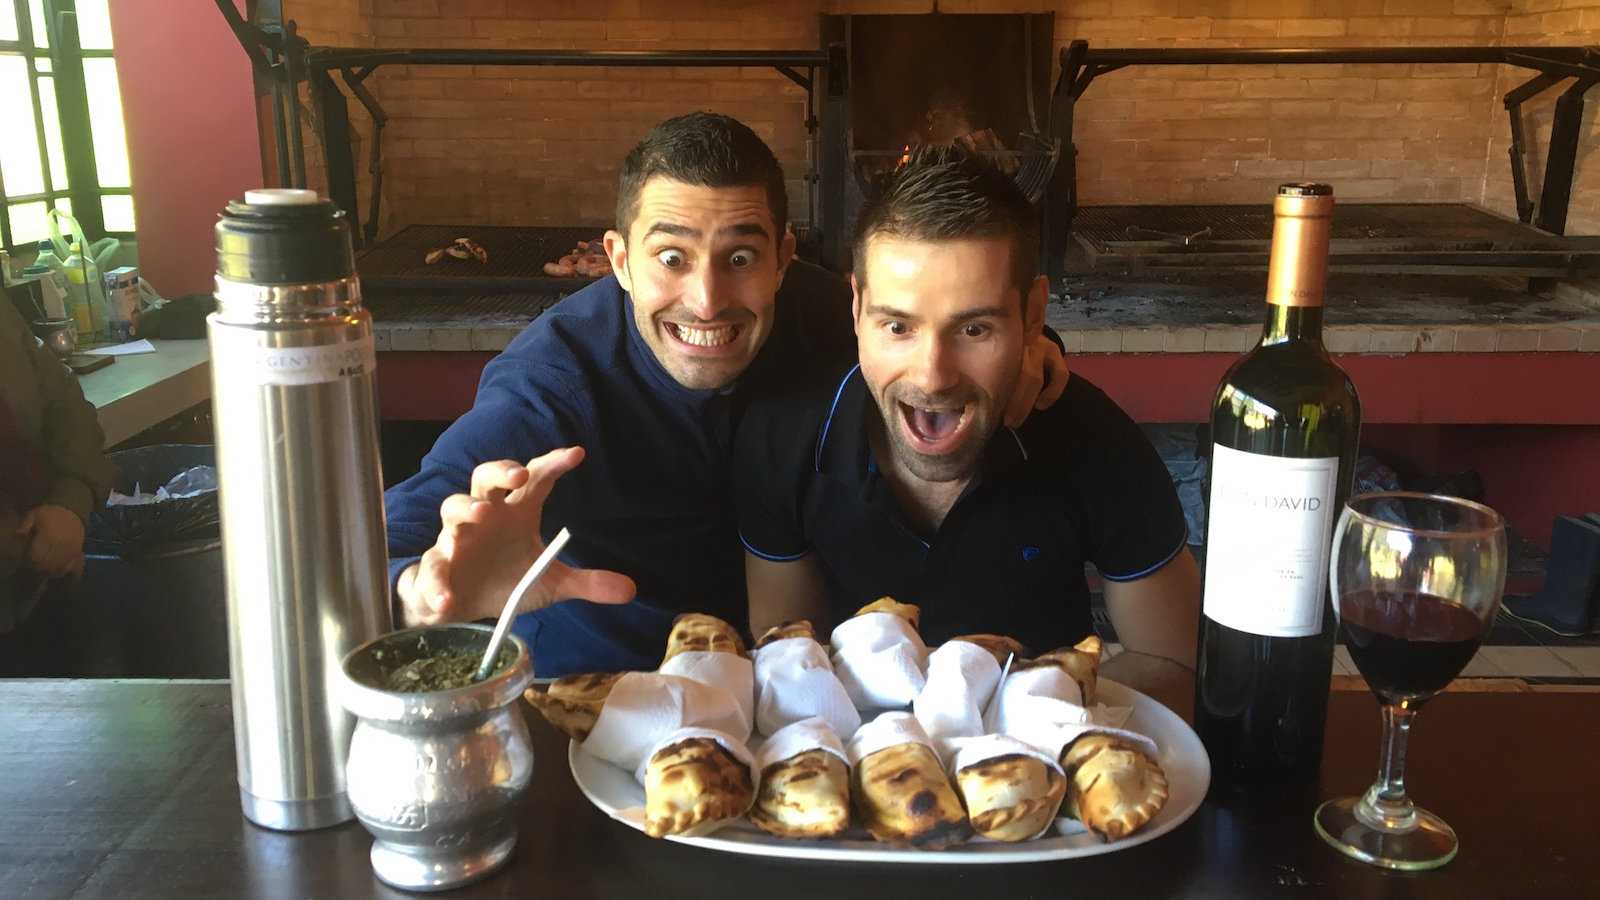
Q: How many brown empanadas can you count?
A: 11